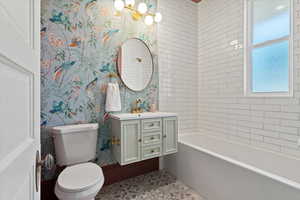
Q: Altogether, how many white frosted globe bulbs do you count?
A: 5